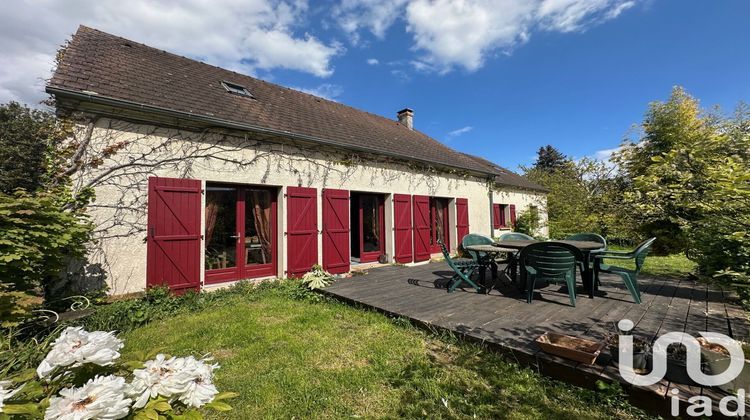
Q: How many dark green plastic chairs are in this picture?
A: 6